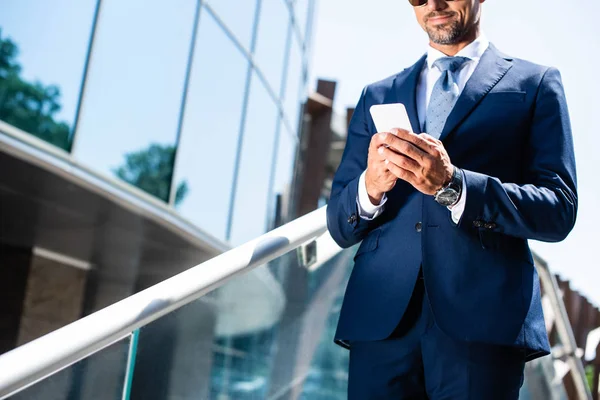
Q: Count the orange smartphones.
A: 0